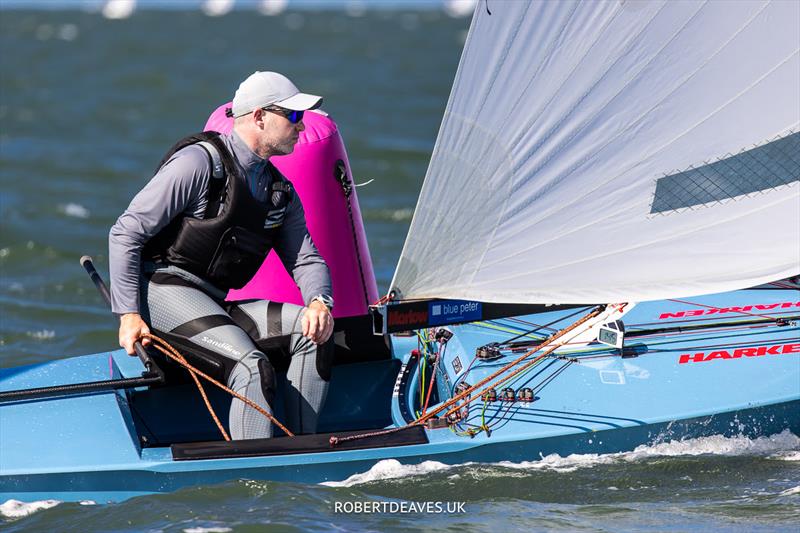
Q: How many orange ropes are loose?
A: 2